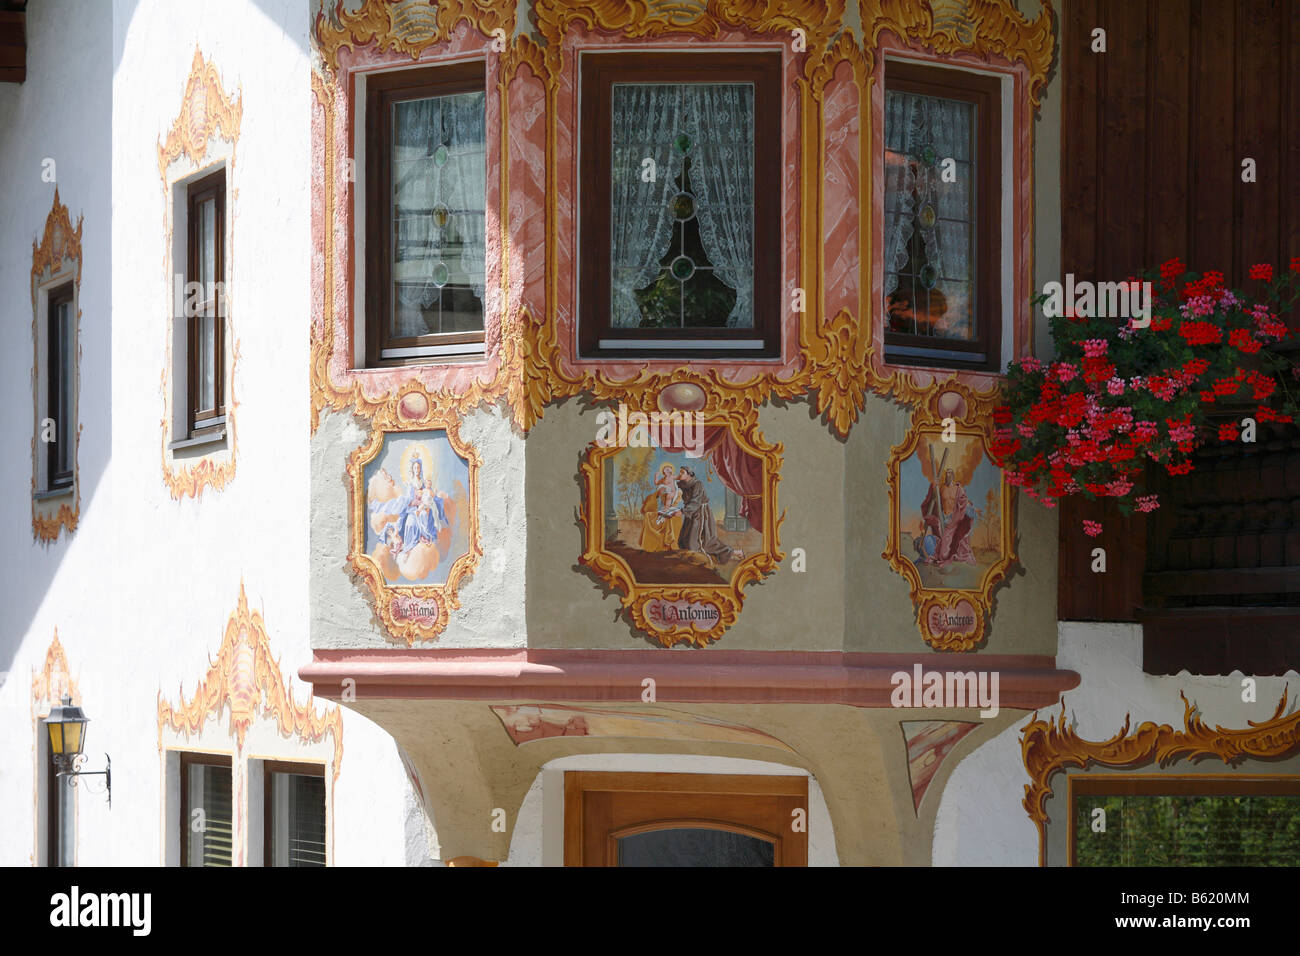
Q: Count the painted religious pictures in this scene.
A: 3